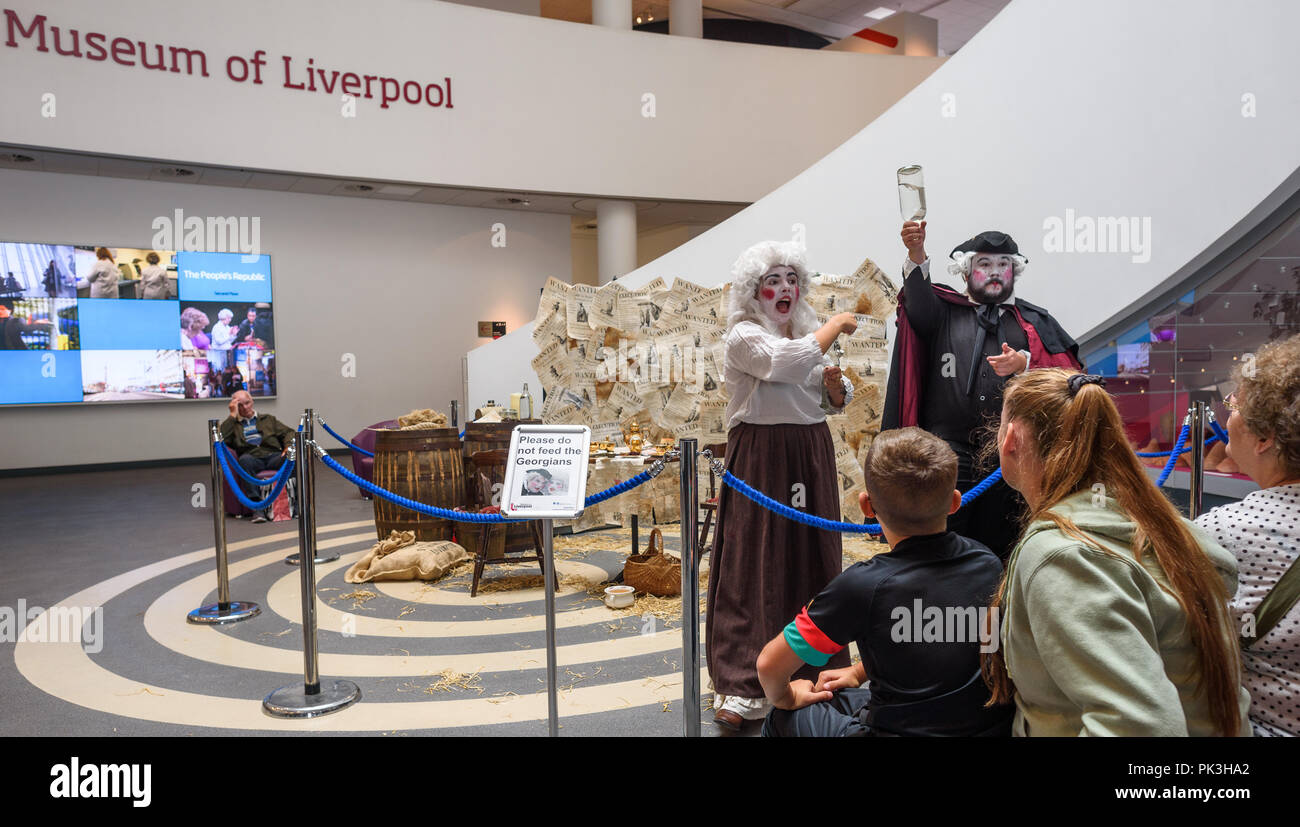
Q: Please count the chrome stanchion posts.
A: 6